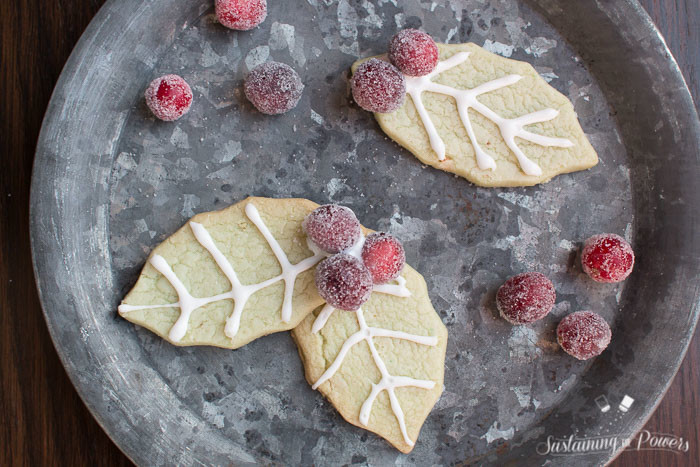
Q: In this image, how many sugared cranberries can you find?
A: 11